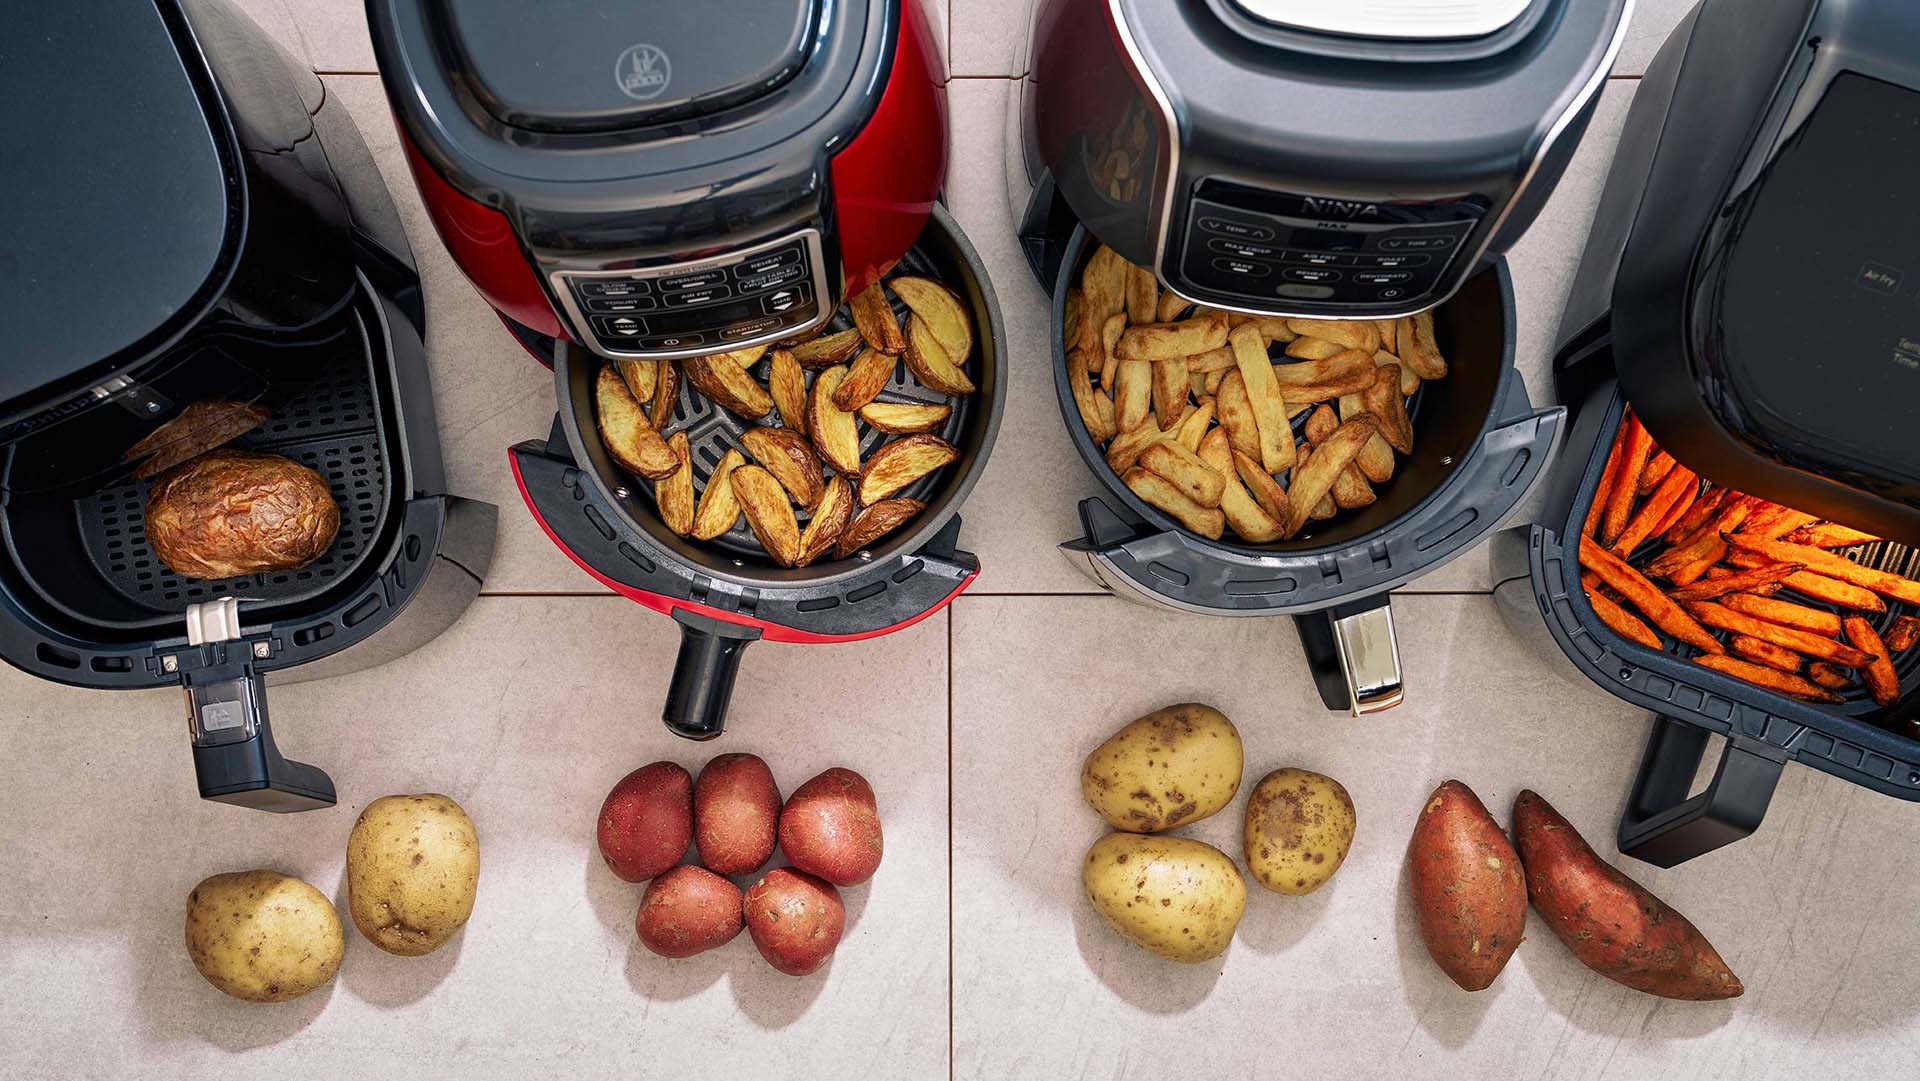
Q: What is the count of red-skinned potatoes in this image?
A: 5